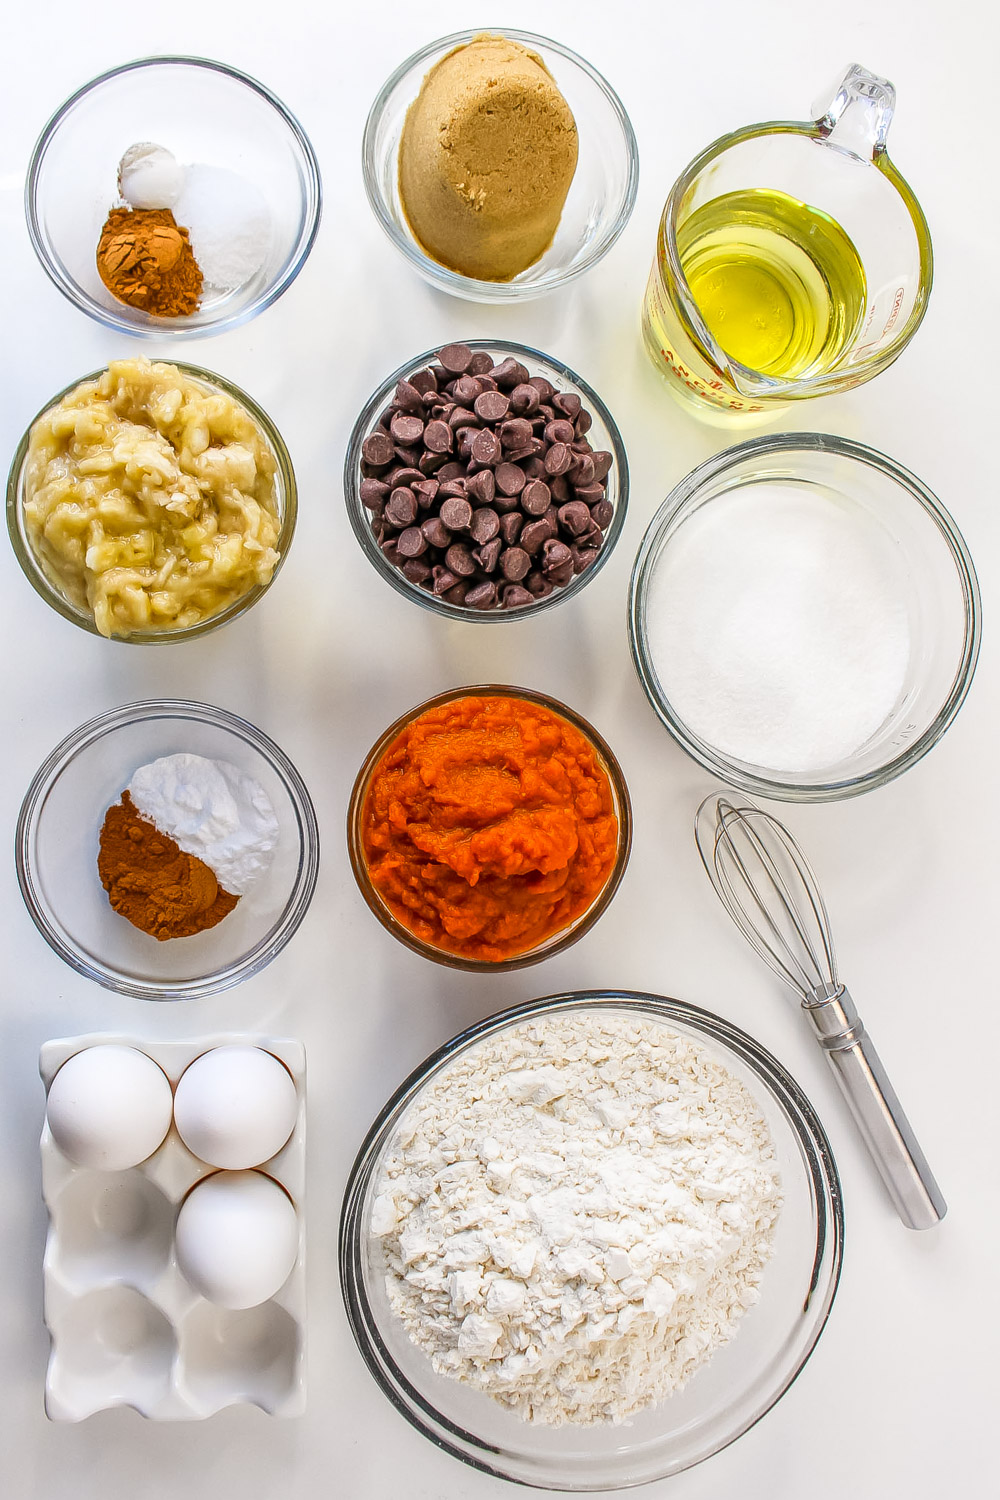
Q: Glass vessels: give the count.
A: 9